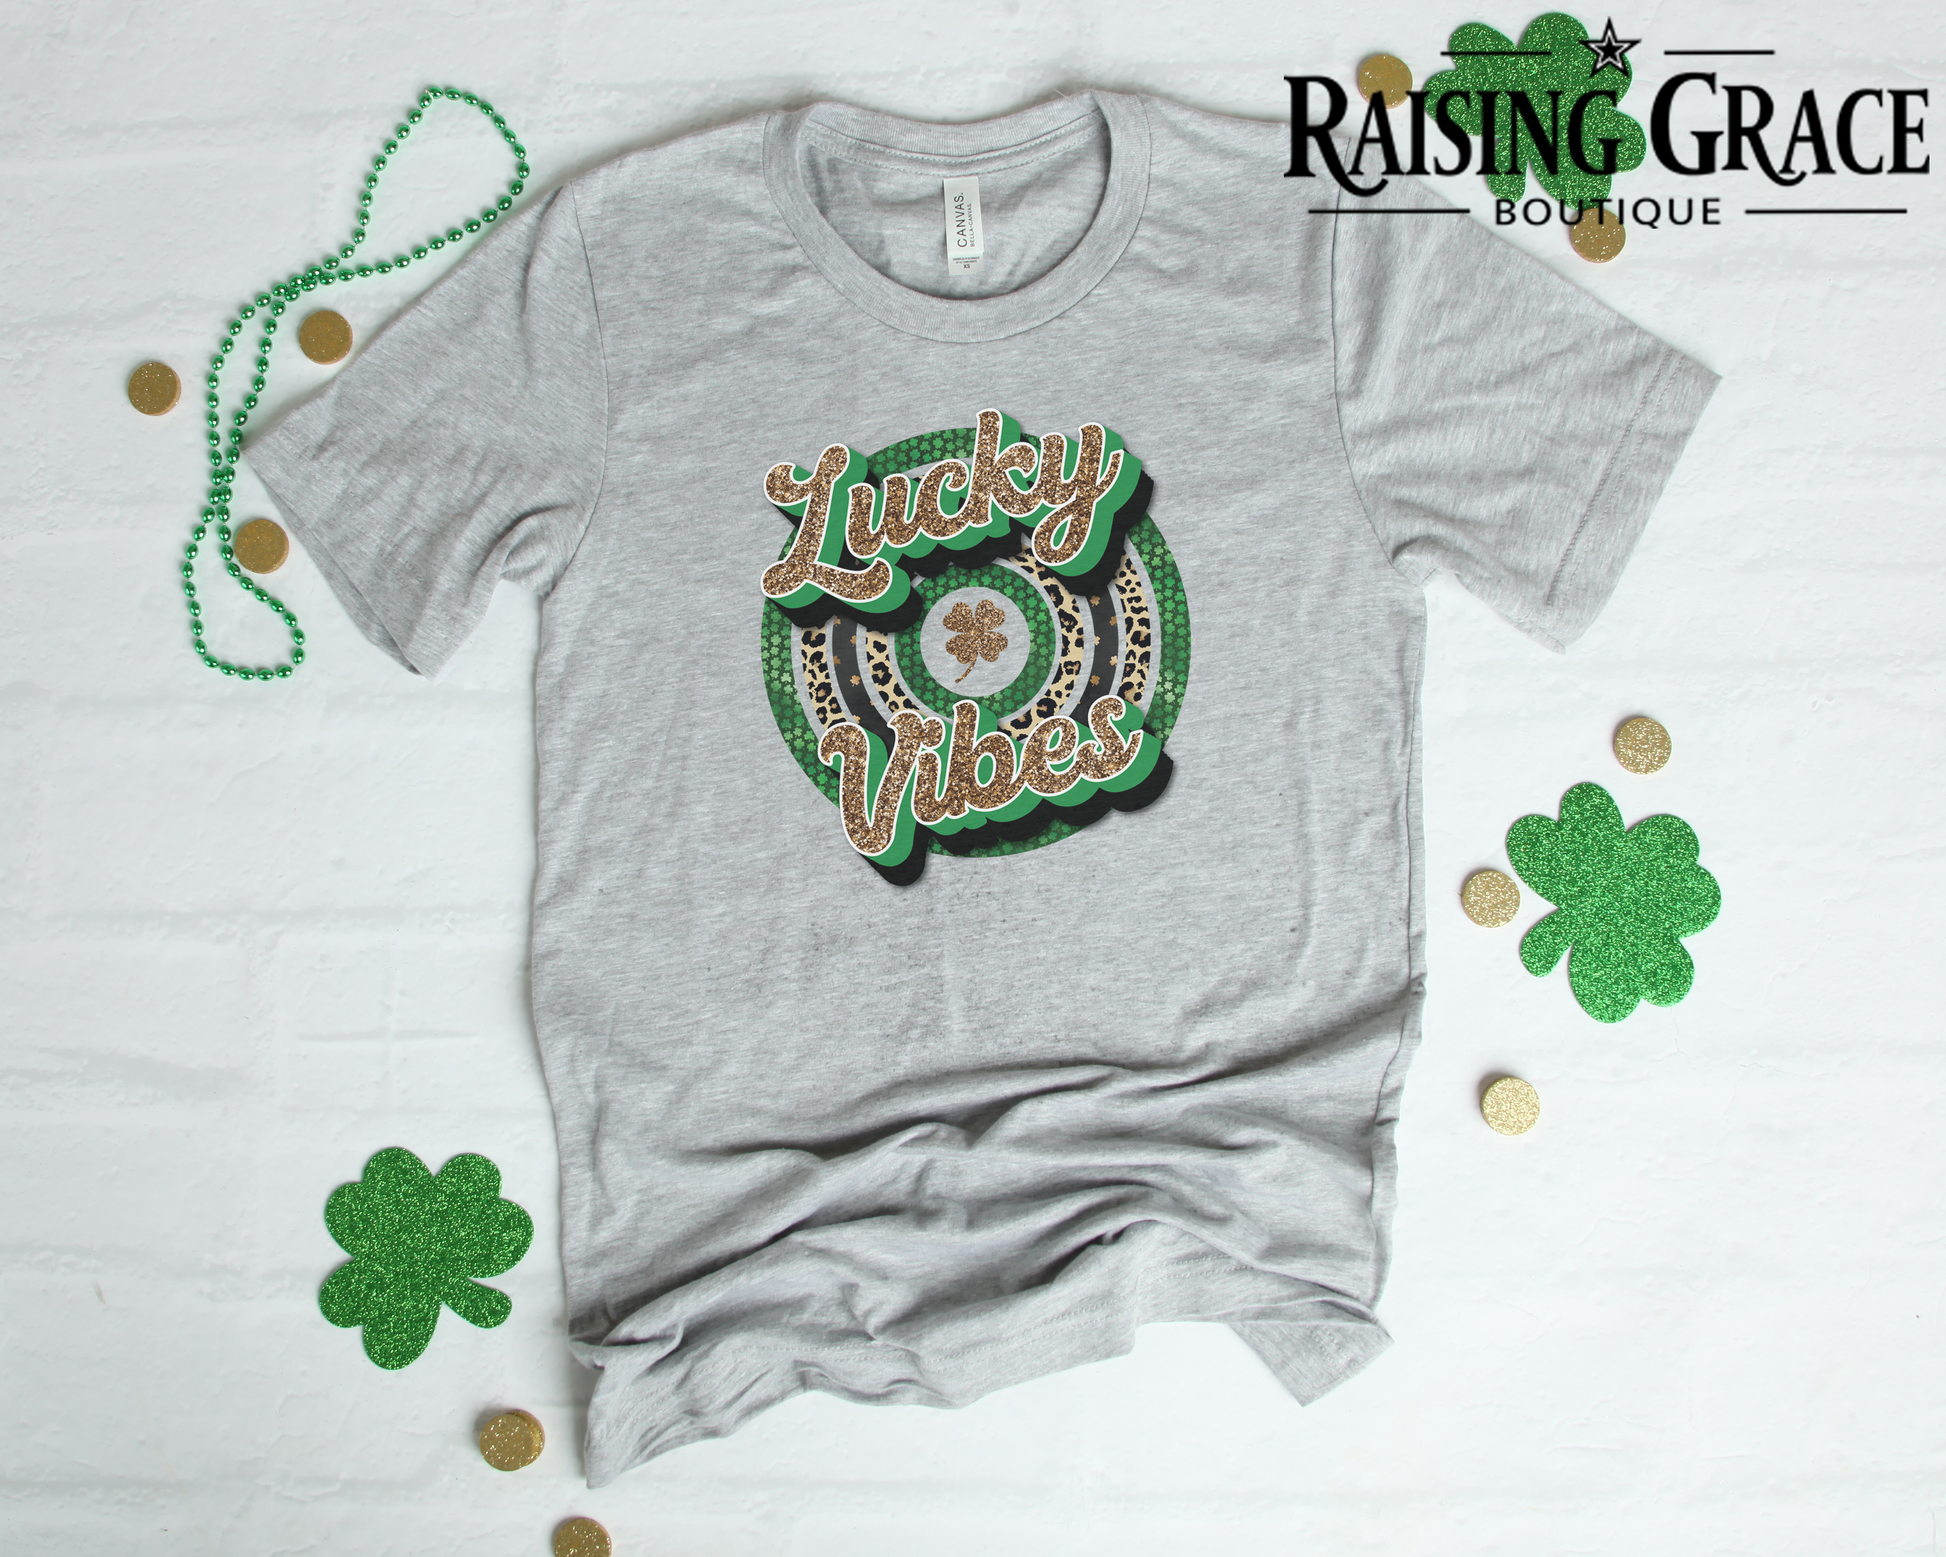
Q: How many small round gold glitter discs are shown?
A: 10